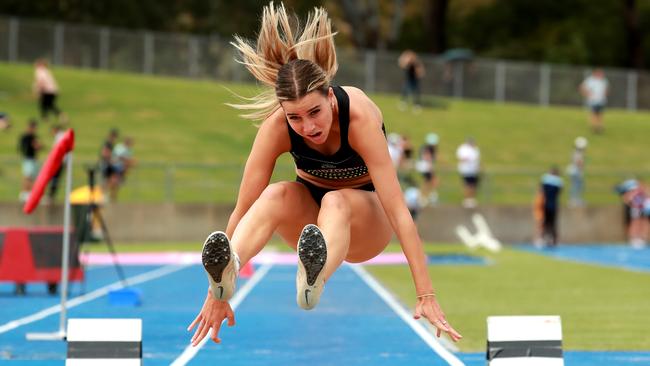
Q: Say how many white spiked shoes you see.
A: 2